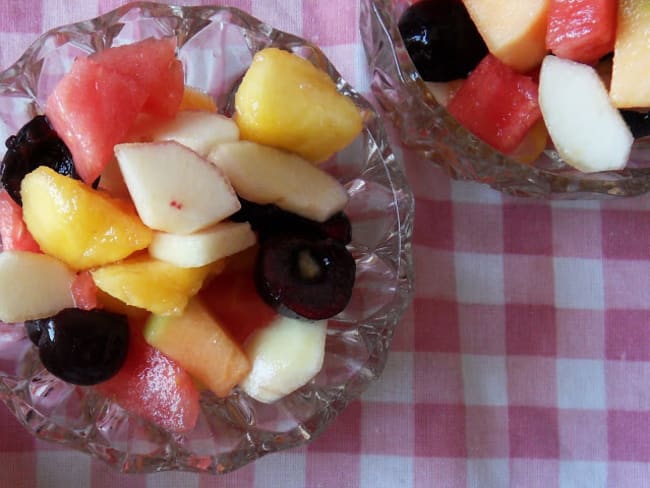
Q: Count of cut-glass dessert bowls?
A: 2